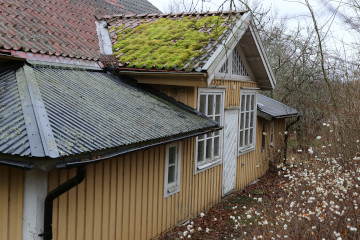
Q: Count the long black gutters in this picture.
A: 2